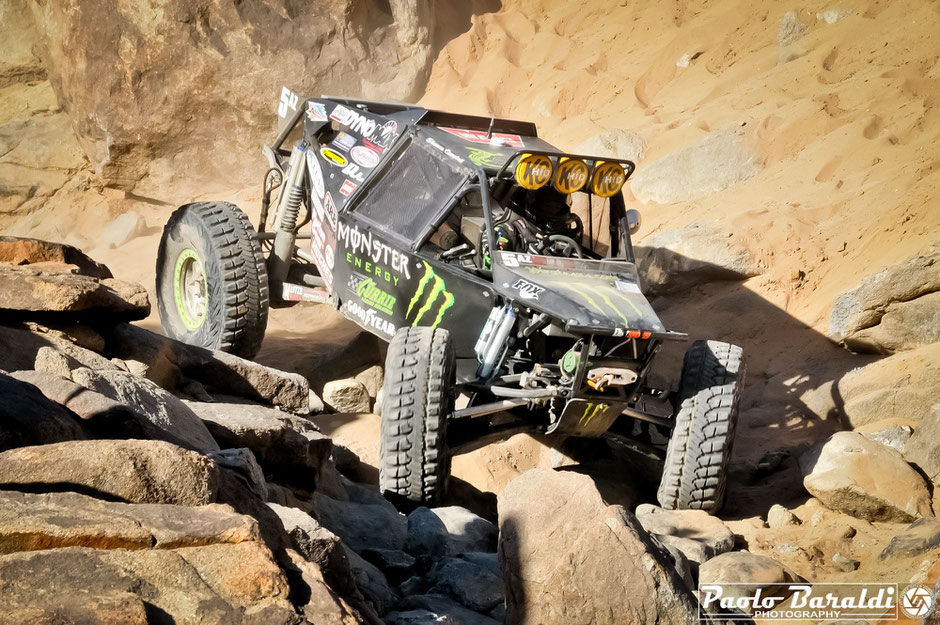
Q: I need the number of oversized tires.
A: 3